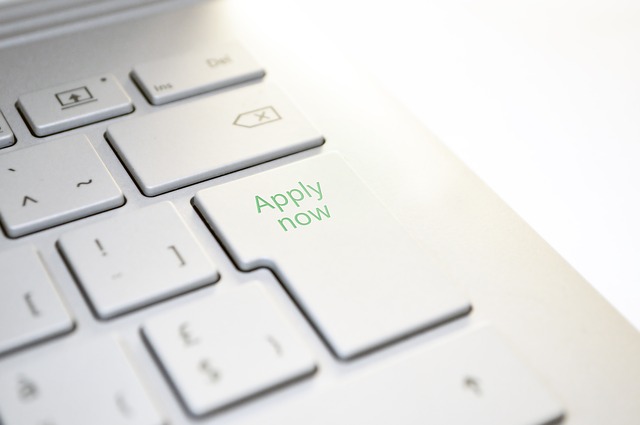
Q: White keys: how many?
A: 11